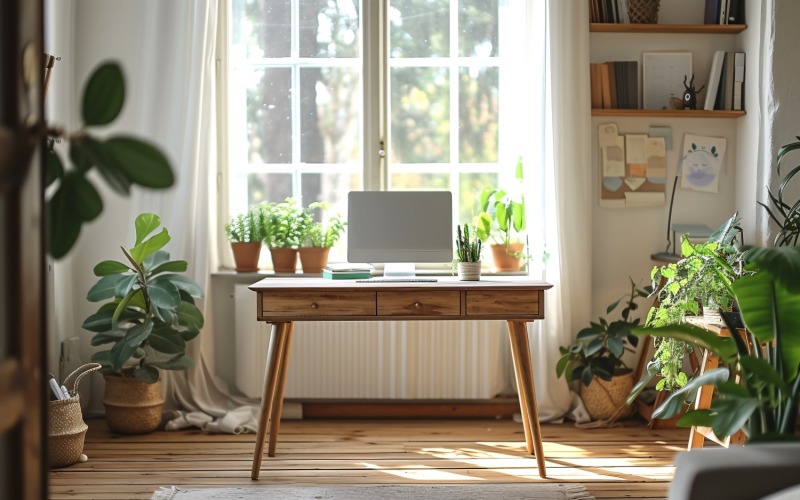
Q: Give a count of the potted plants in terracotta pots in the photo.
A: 4